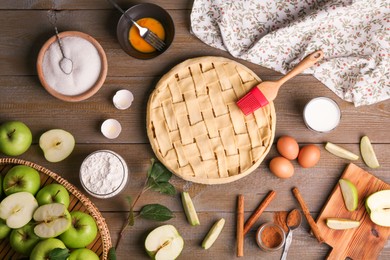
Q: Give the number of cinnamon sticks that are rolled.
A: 3